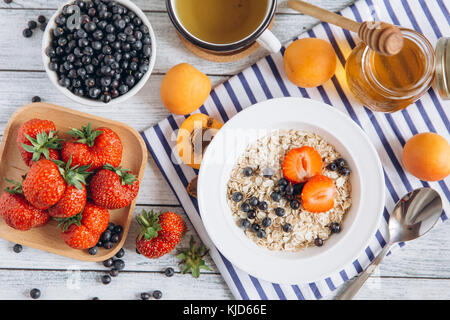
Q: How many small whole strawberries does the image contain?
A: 8